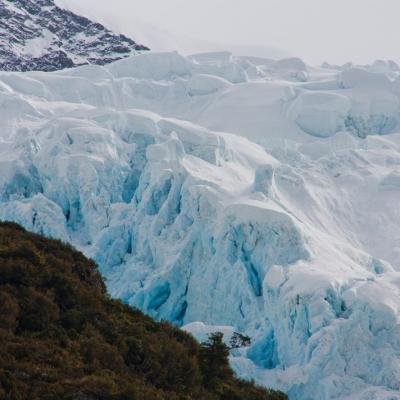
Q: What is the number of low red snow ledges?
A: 0